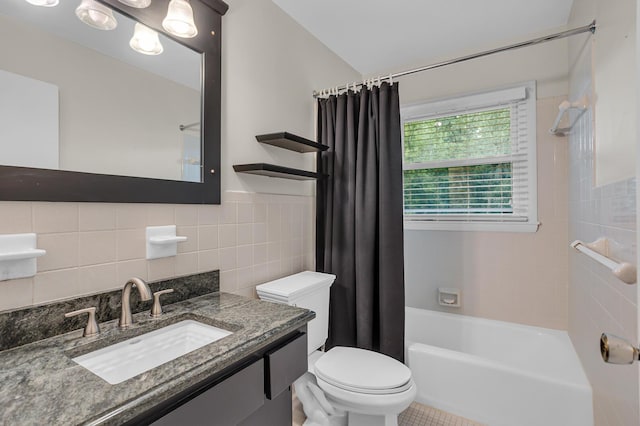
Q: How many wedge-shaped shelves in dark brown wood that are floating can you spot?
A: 2